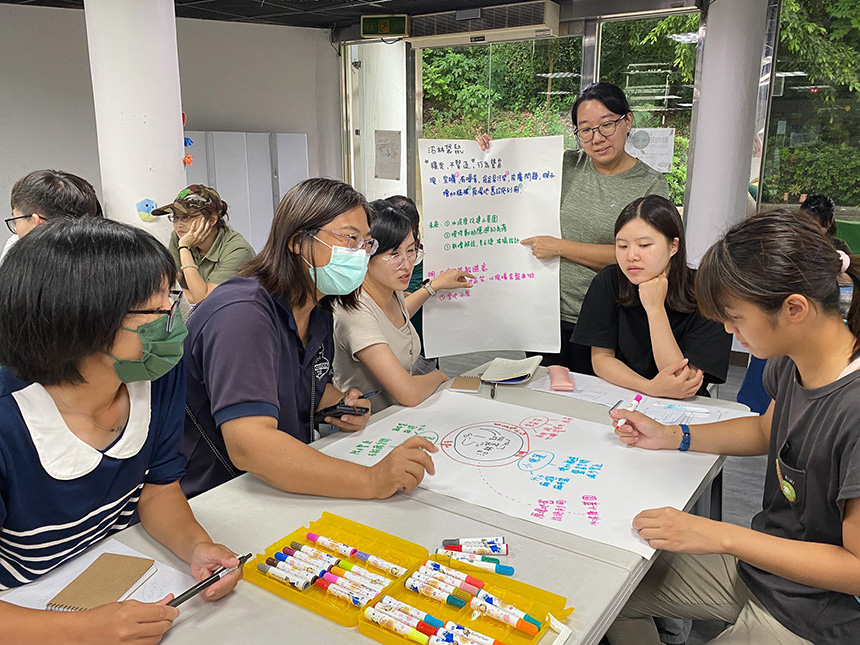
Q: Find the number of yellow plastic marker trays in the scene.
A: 2